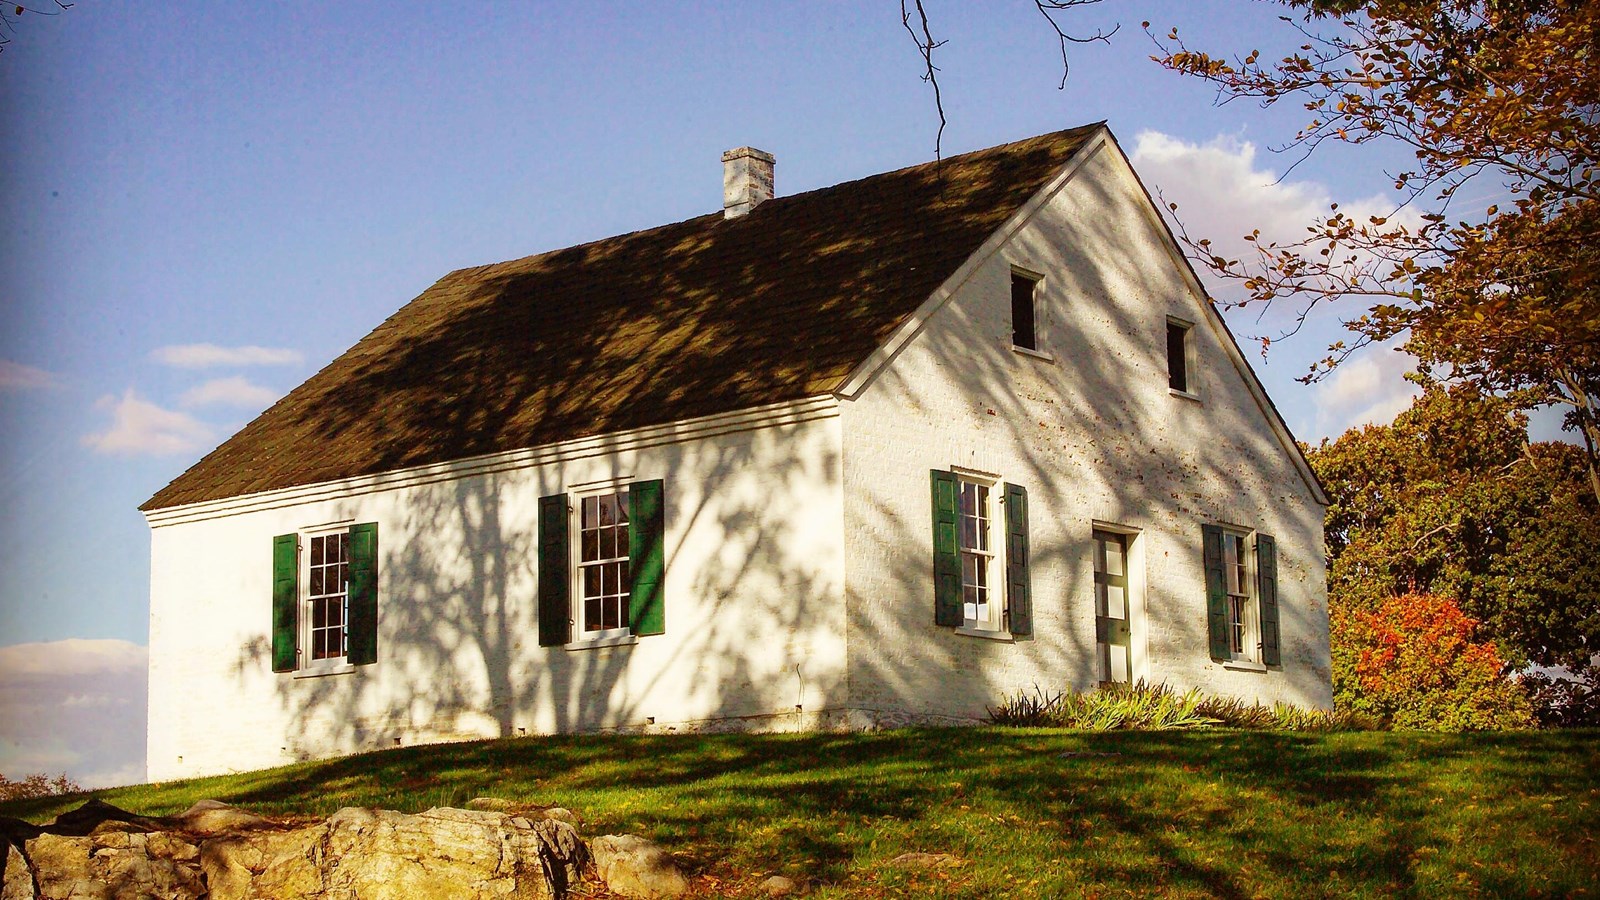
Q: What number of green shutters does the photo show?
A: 8